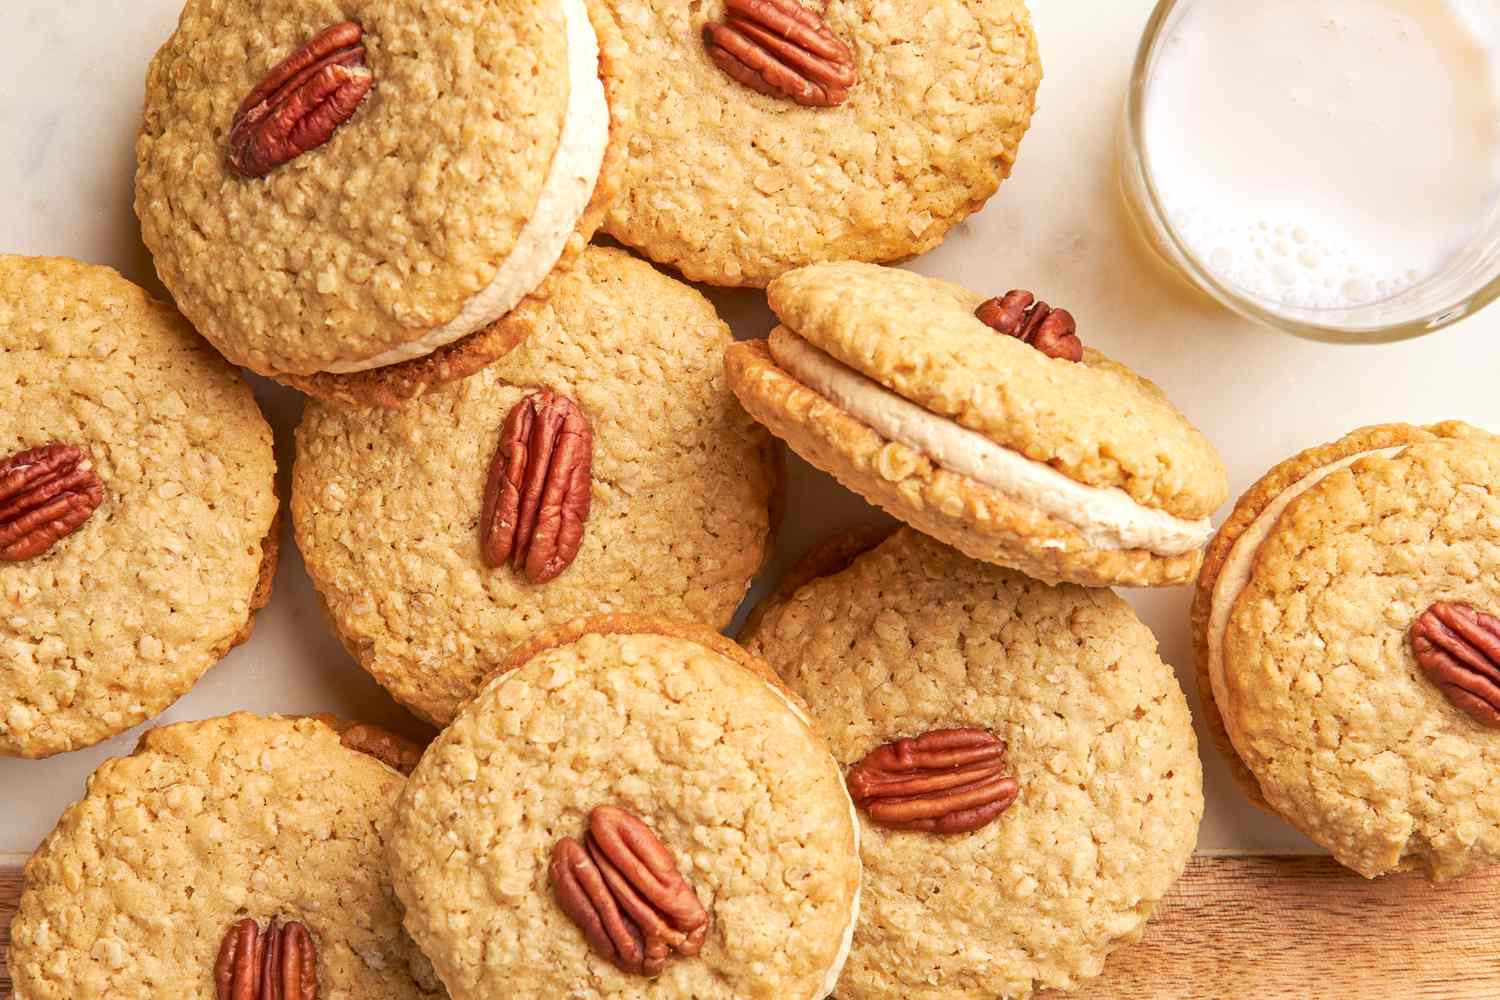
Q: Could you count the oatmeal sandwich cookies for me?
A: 9